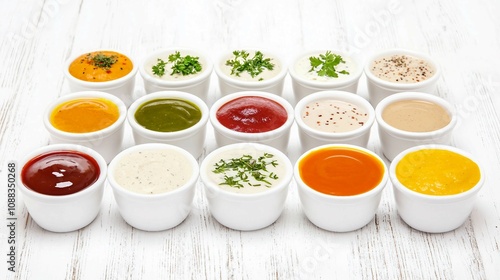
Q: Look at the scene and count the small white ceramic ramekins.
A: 15